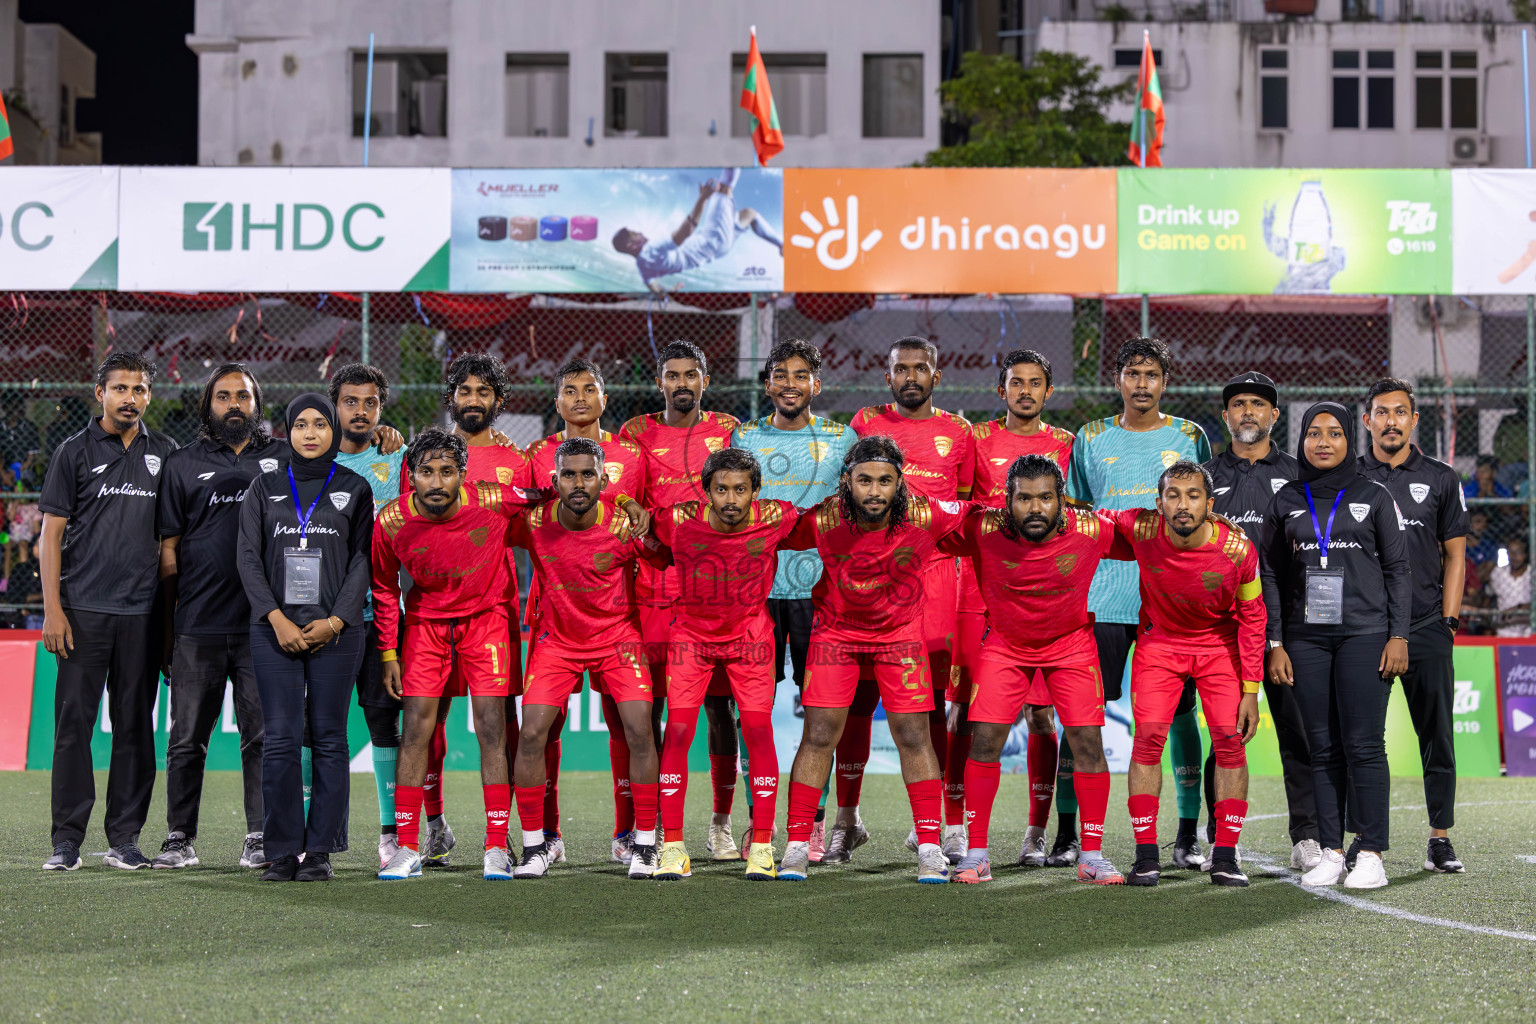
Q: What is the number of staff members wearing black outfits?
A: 6